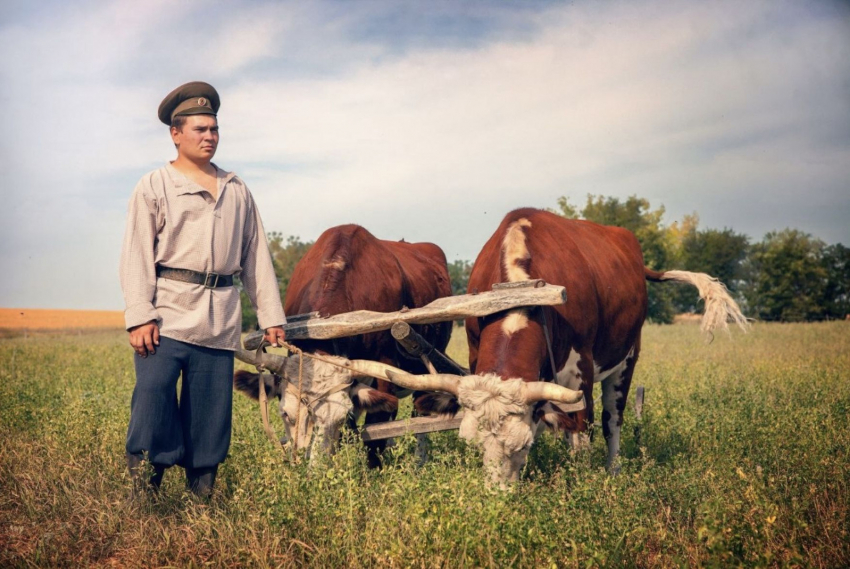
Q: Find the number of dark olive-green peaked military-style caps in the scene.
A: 1